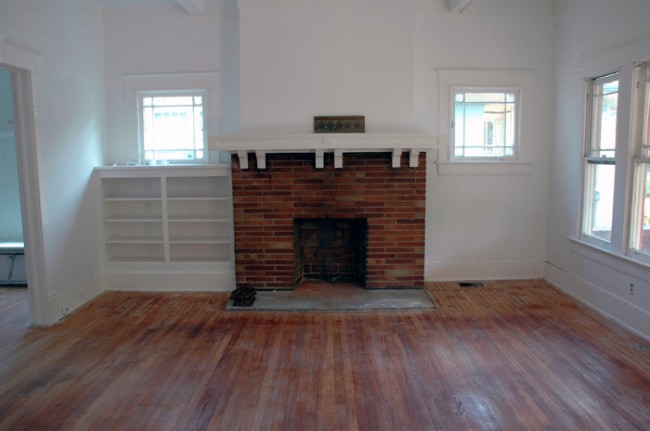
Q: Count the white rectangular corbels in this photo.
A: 6